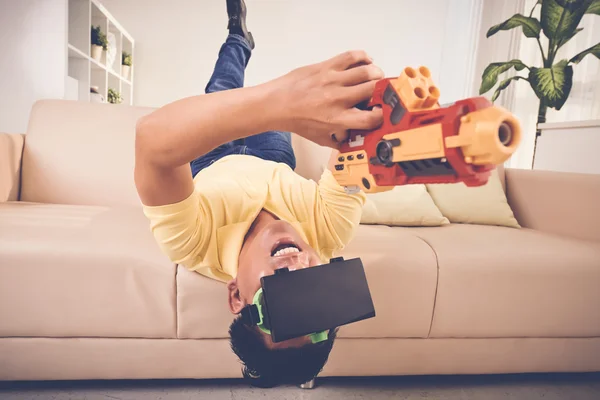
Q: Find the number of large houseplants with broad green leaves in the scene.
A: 1